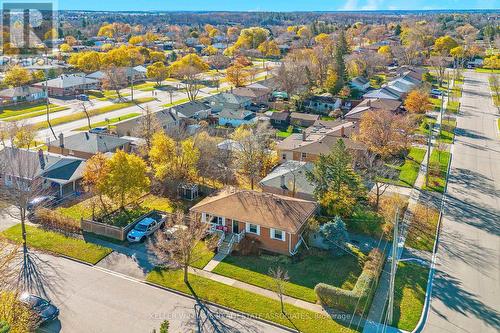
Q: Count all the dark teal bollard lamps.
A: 0